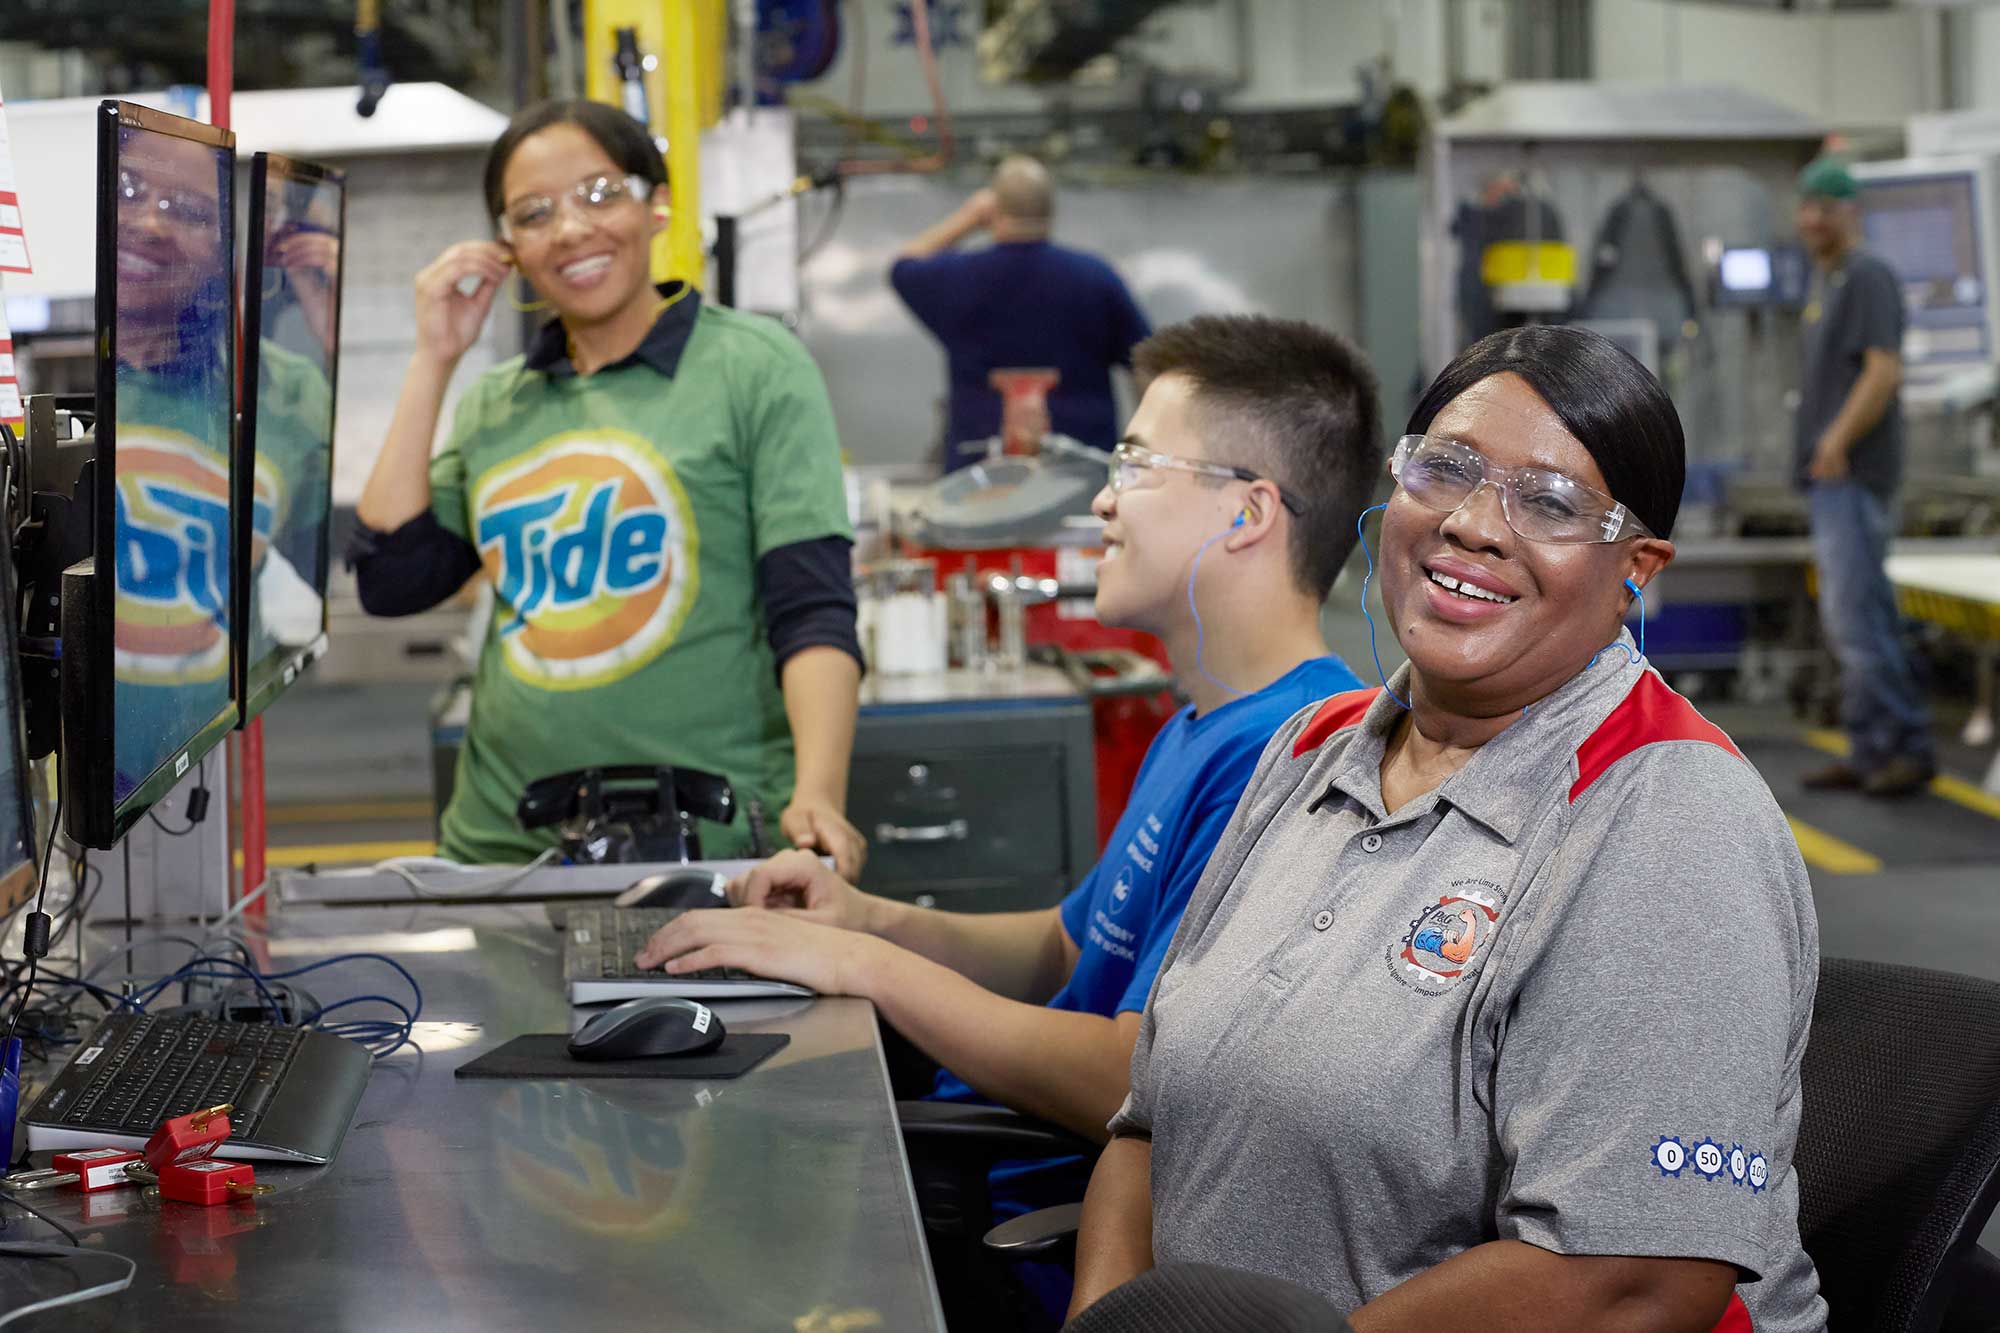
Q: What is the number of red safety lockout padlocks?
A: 3